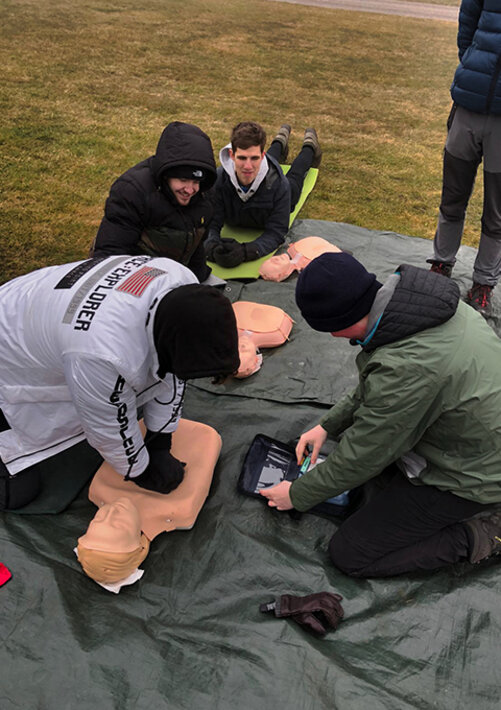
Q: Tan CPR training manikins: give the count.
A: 3